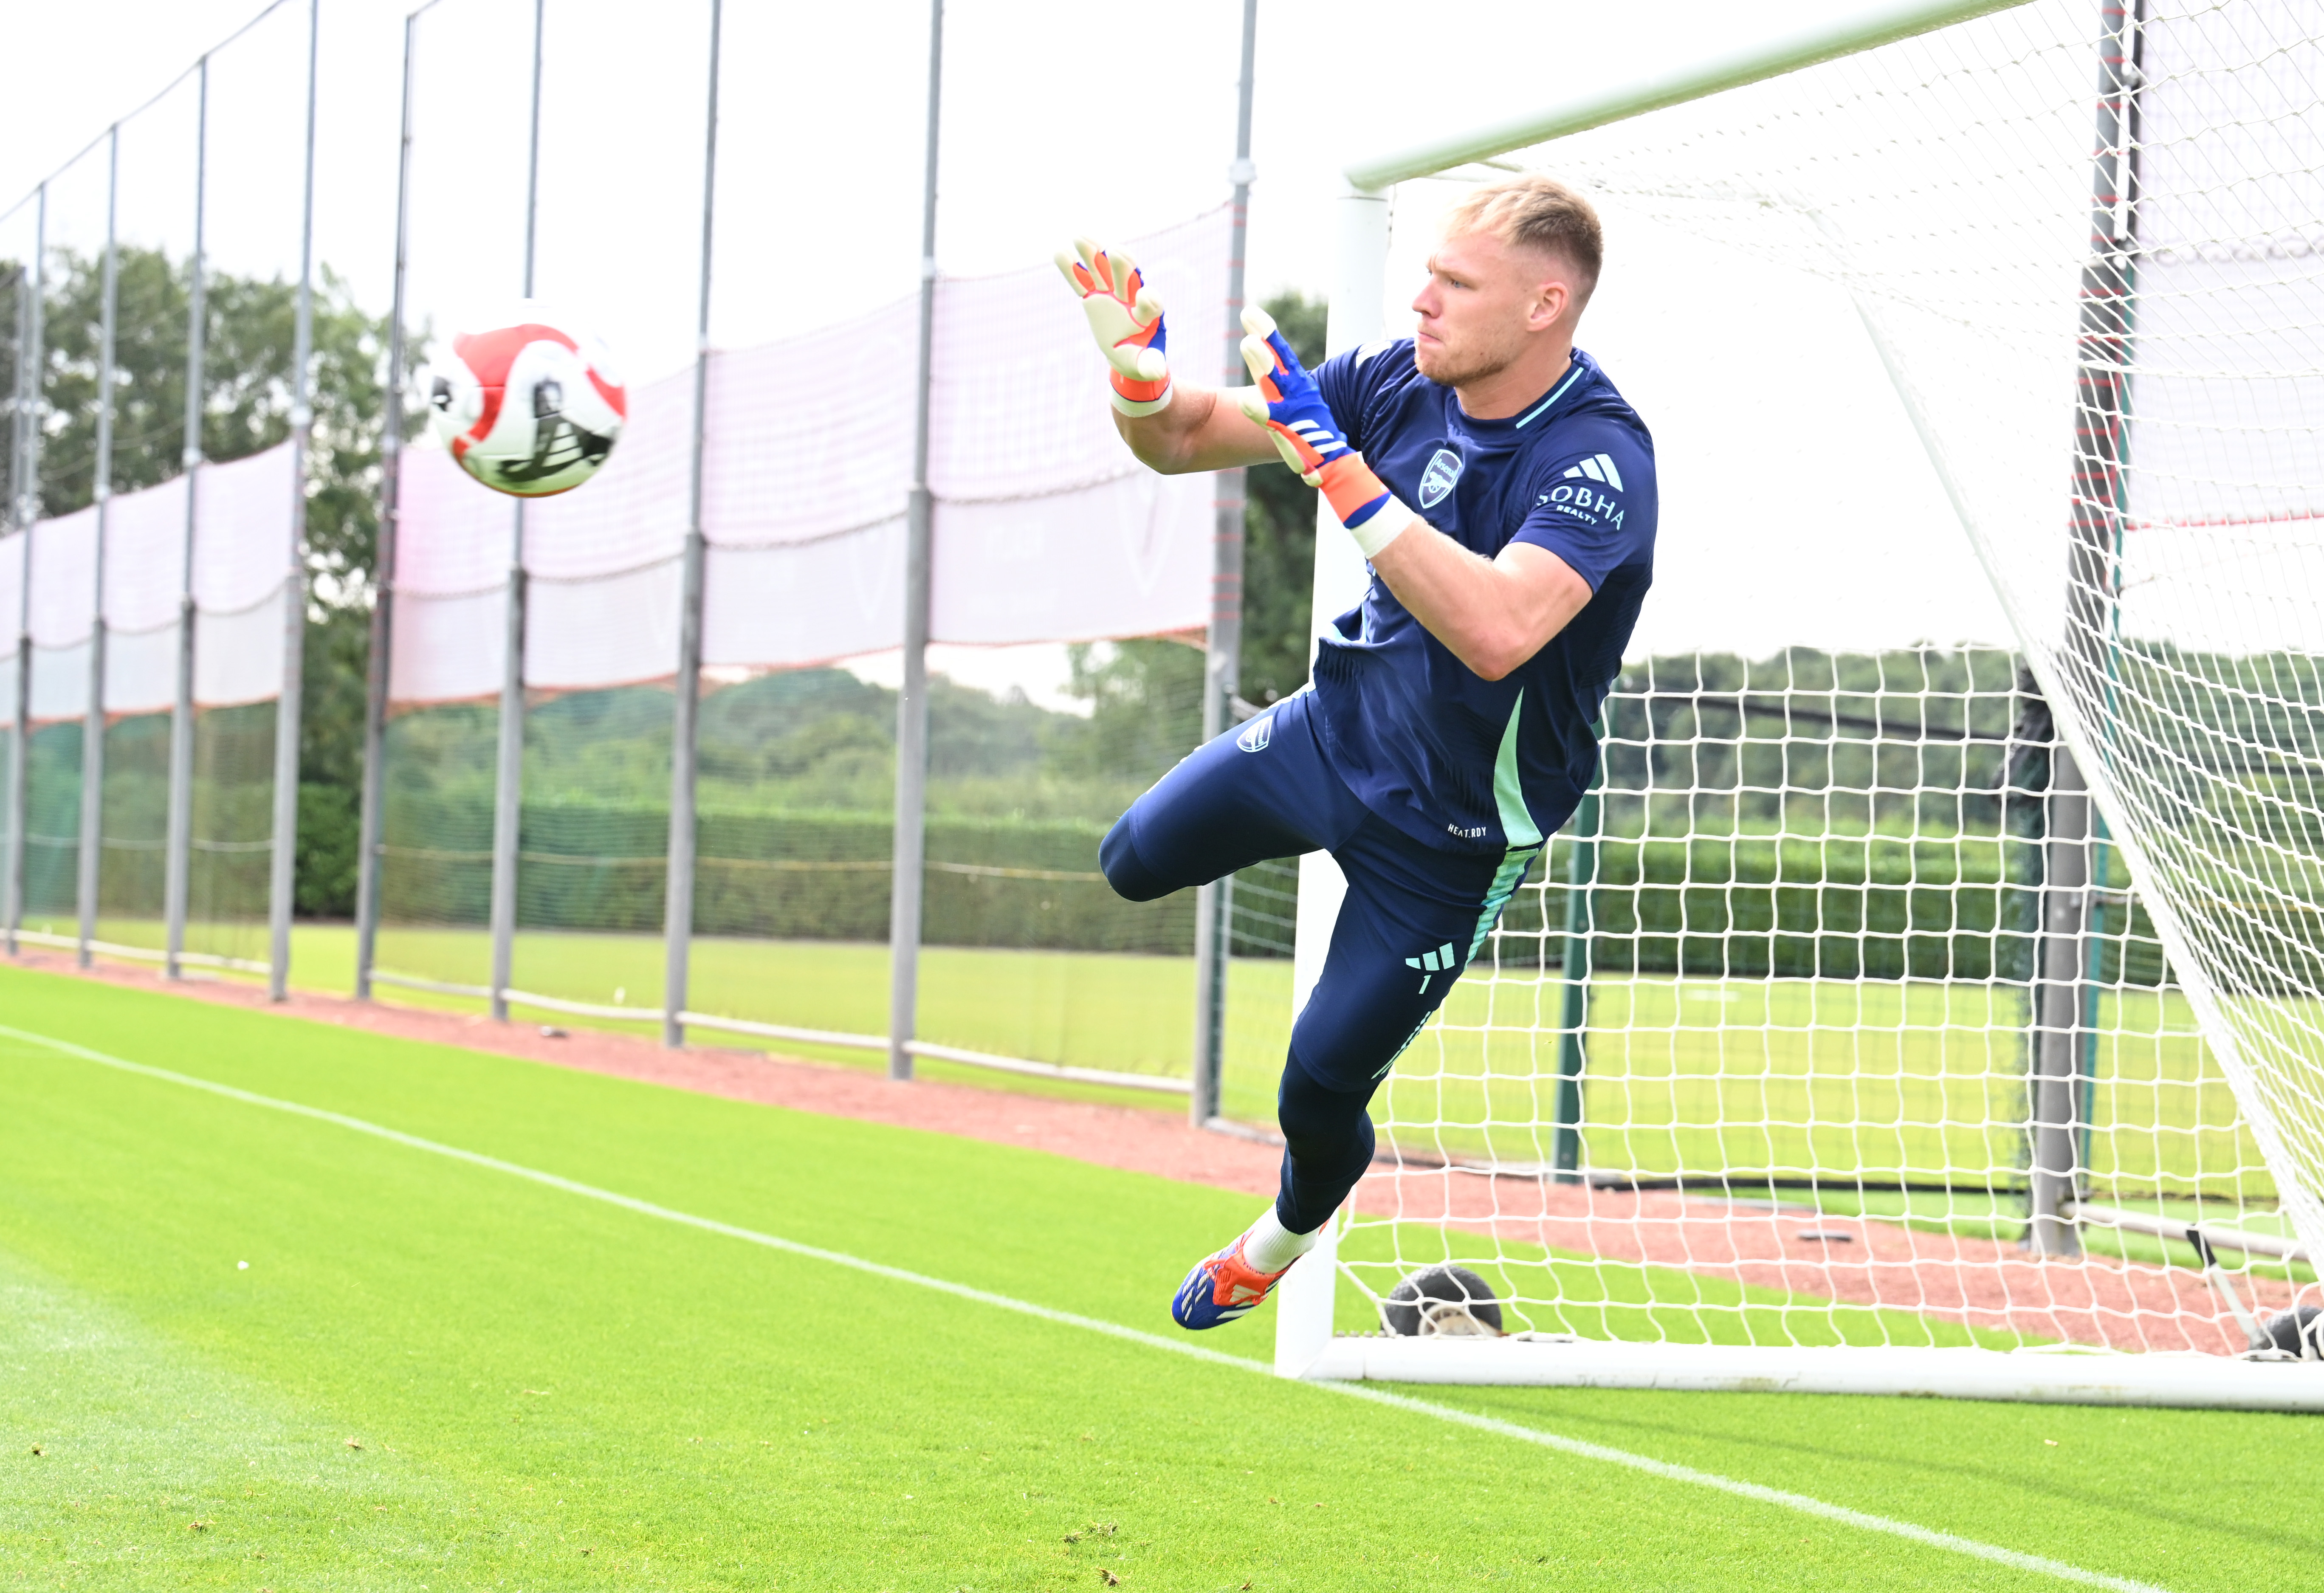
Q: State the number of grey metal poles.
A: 11